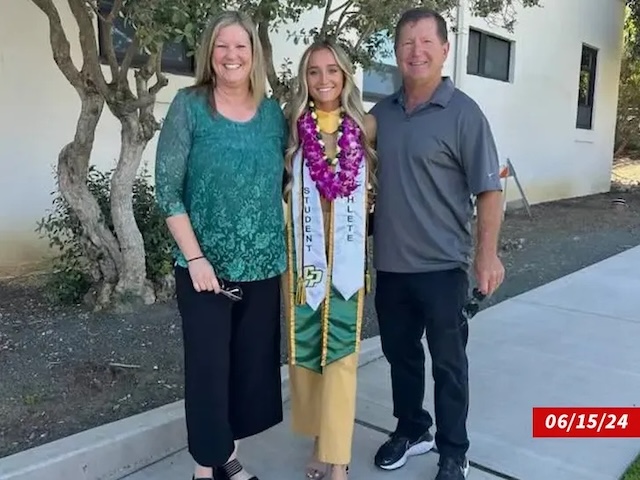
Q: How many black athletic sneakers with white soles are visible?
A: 2